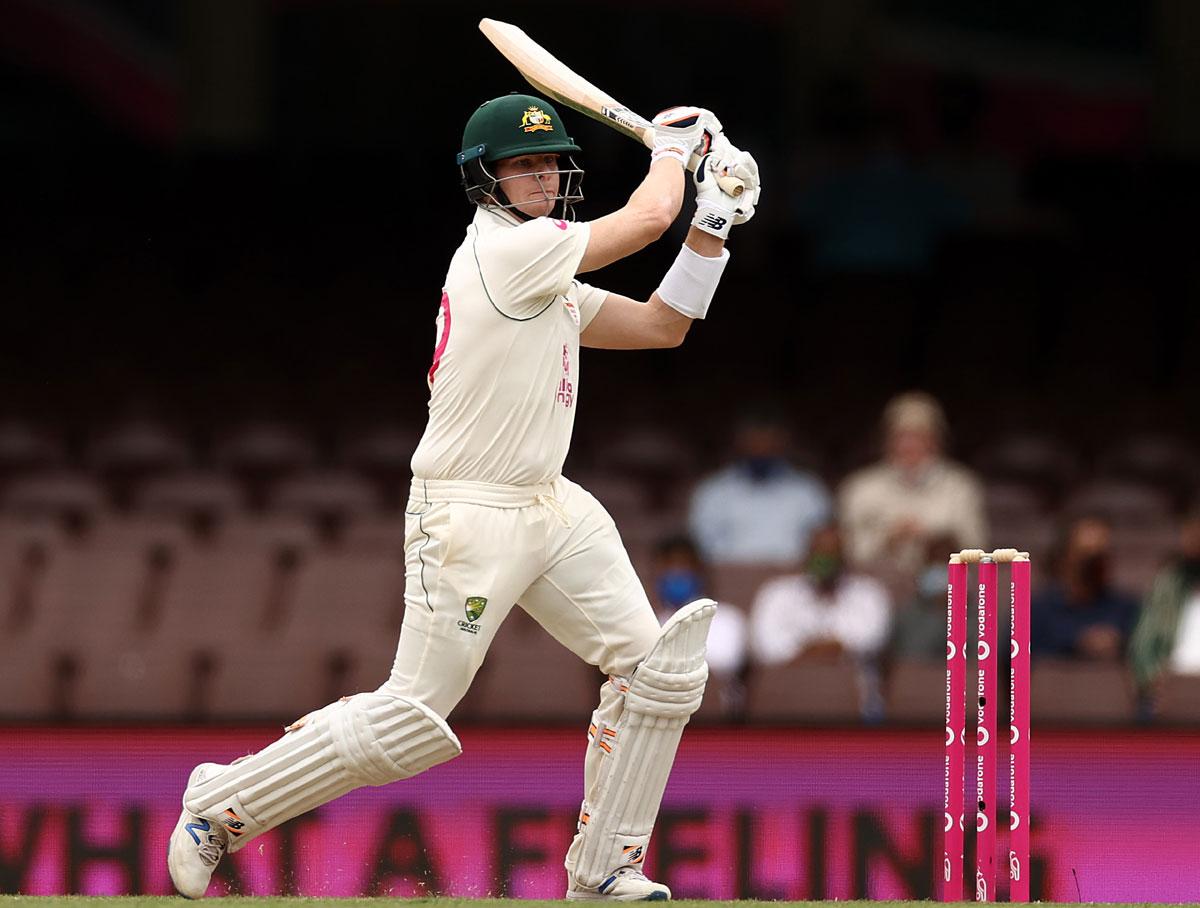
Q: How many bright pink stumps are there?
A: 3